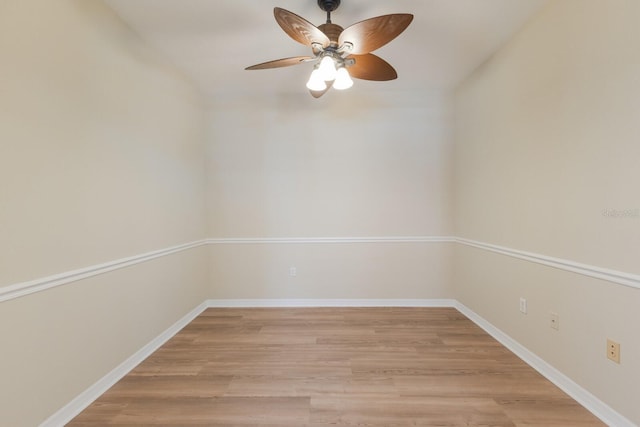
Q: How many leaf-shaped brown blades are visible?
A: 5